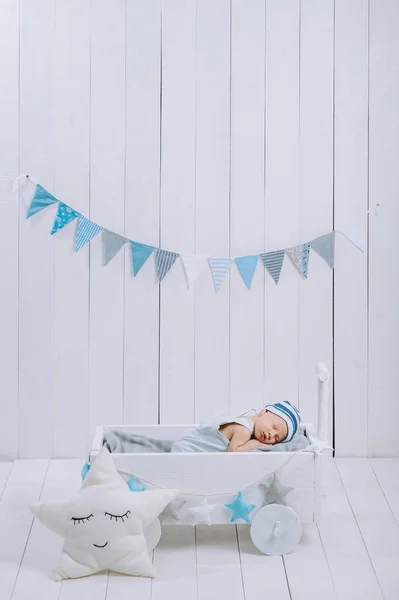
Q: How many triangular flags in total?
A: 13